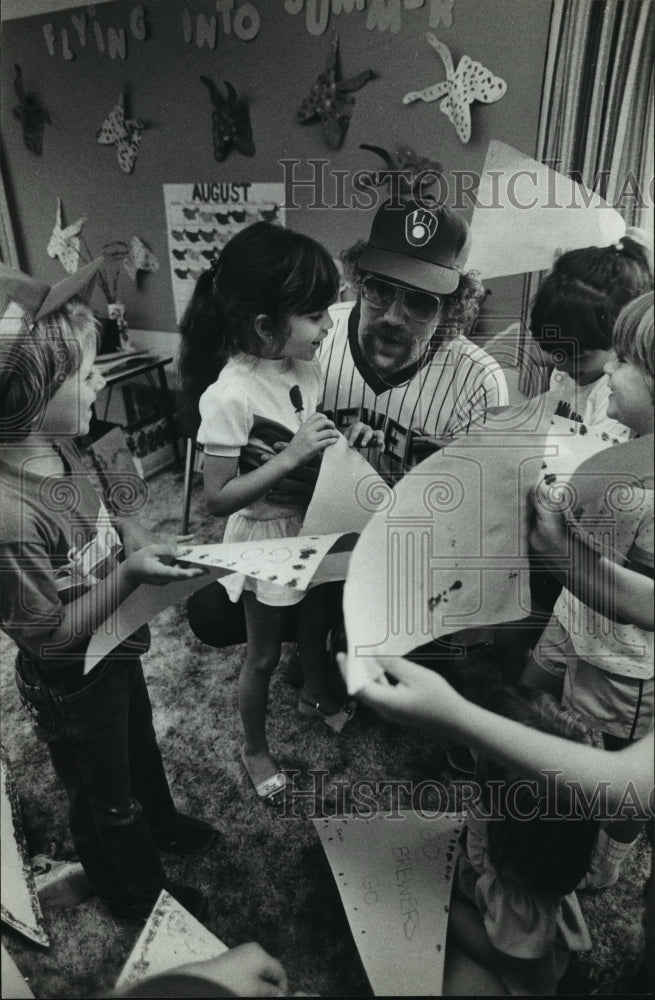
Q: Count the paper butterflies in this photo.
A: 8